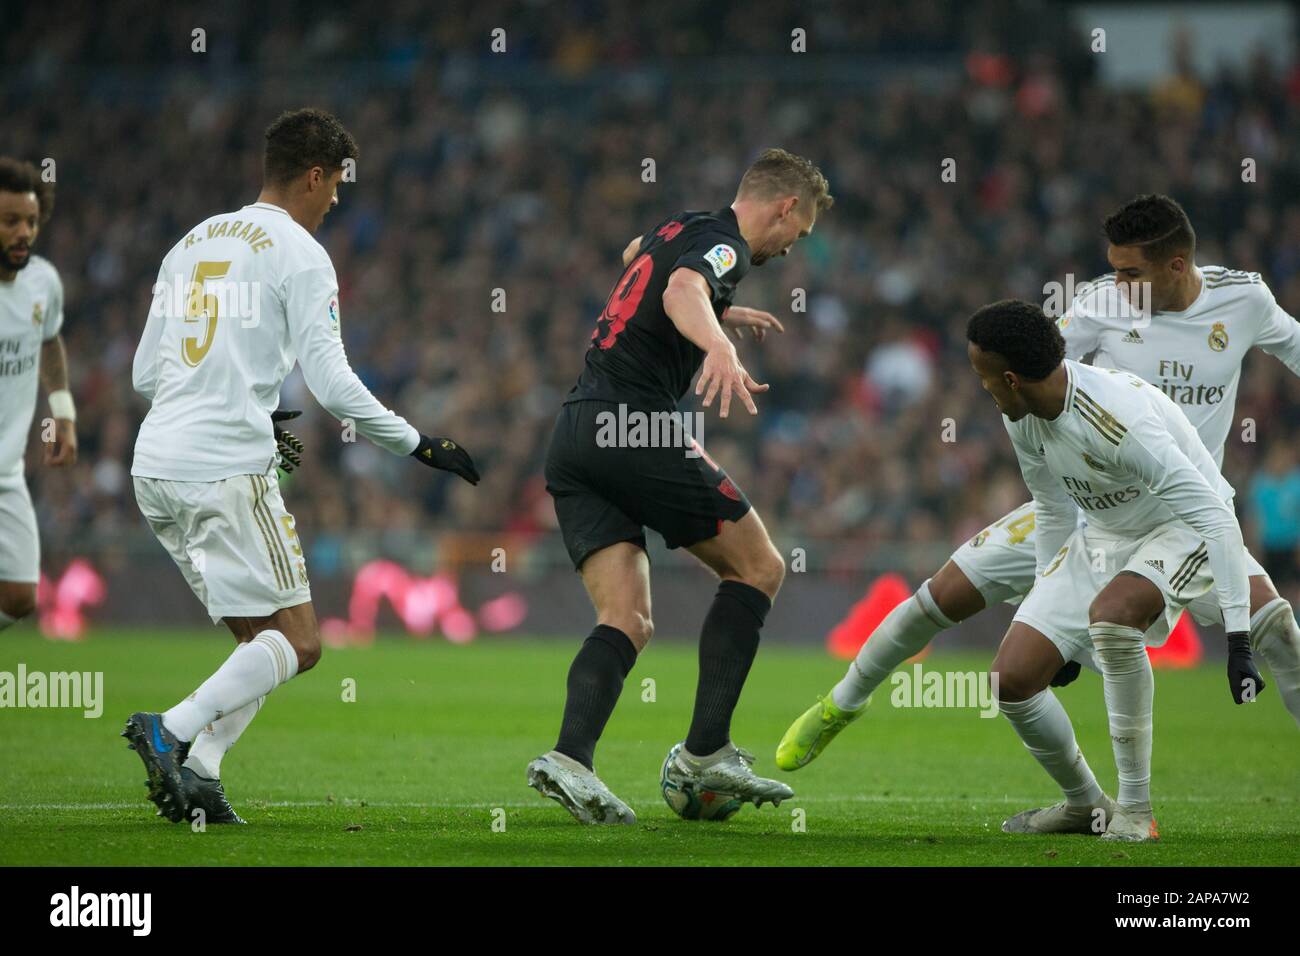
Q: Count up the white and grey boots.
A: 4